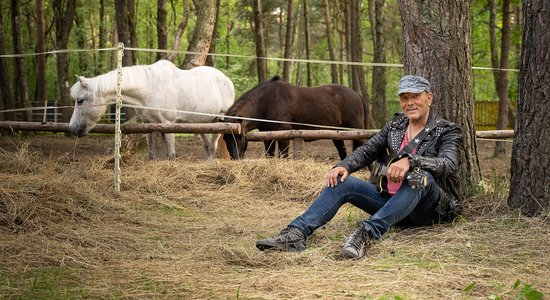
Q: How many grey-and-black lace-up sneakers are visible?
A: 2